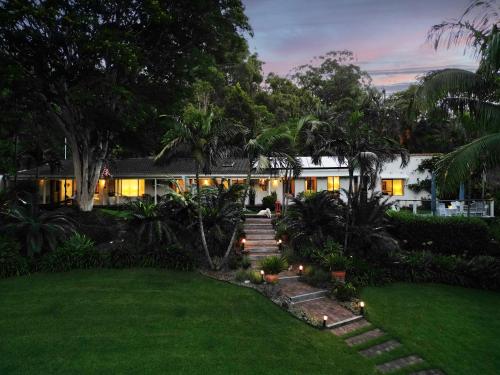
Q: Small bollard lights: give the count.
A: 6